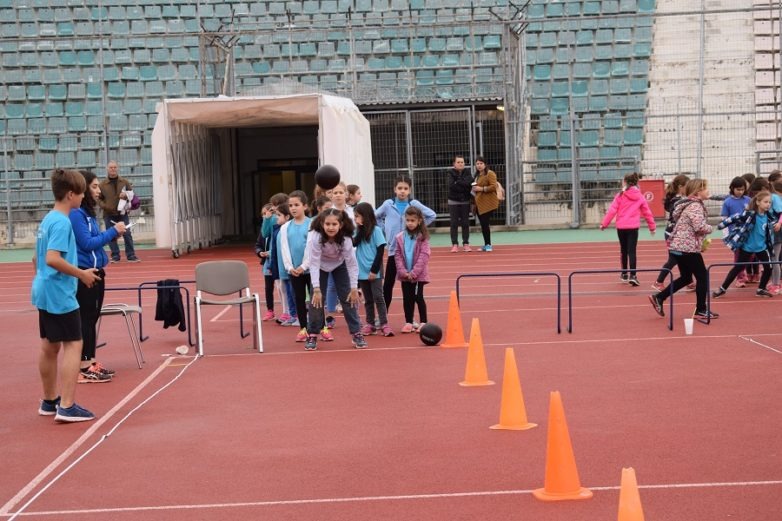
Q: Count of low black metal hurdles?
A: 5